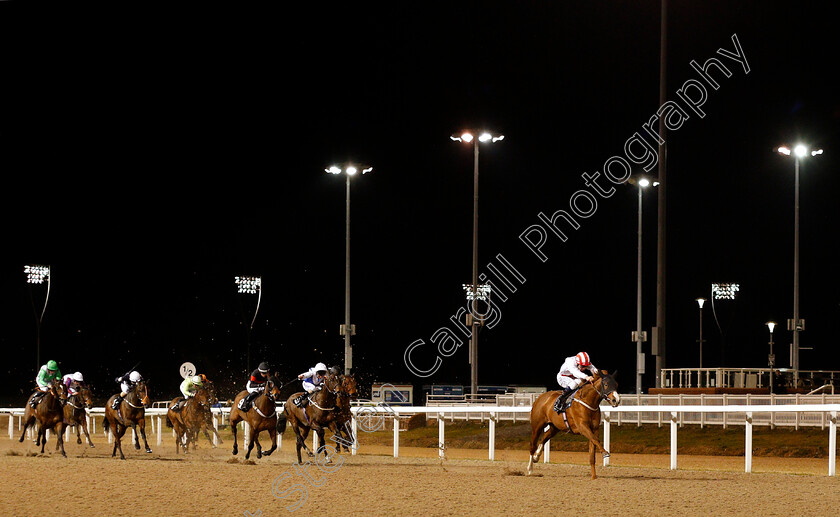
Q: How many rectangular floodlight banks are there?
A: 4